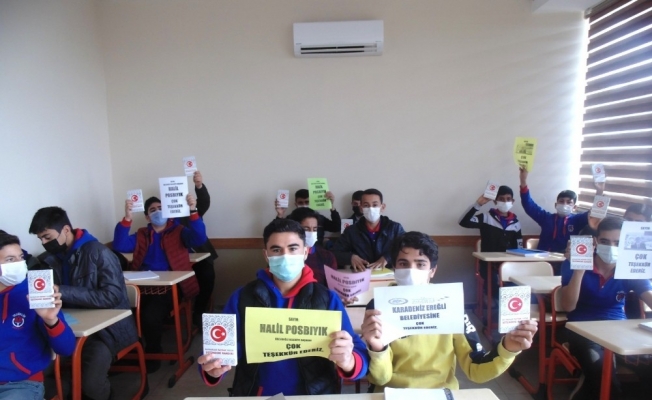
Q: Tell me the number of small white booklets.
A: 11